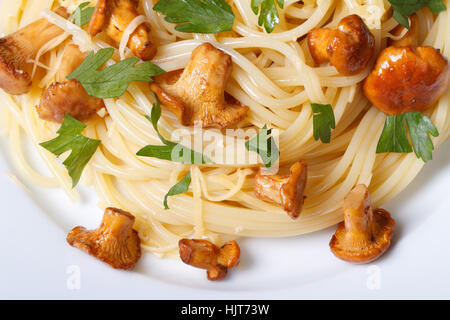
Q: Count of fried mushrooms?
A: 10